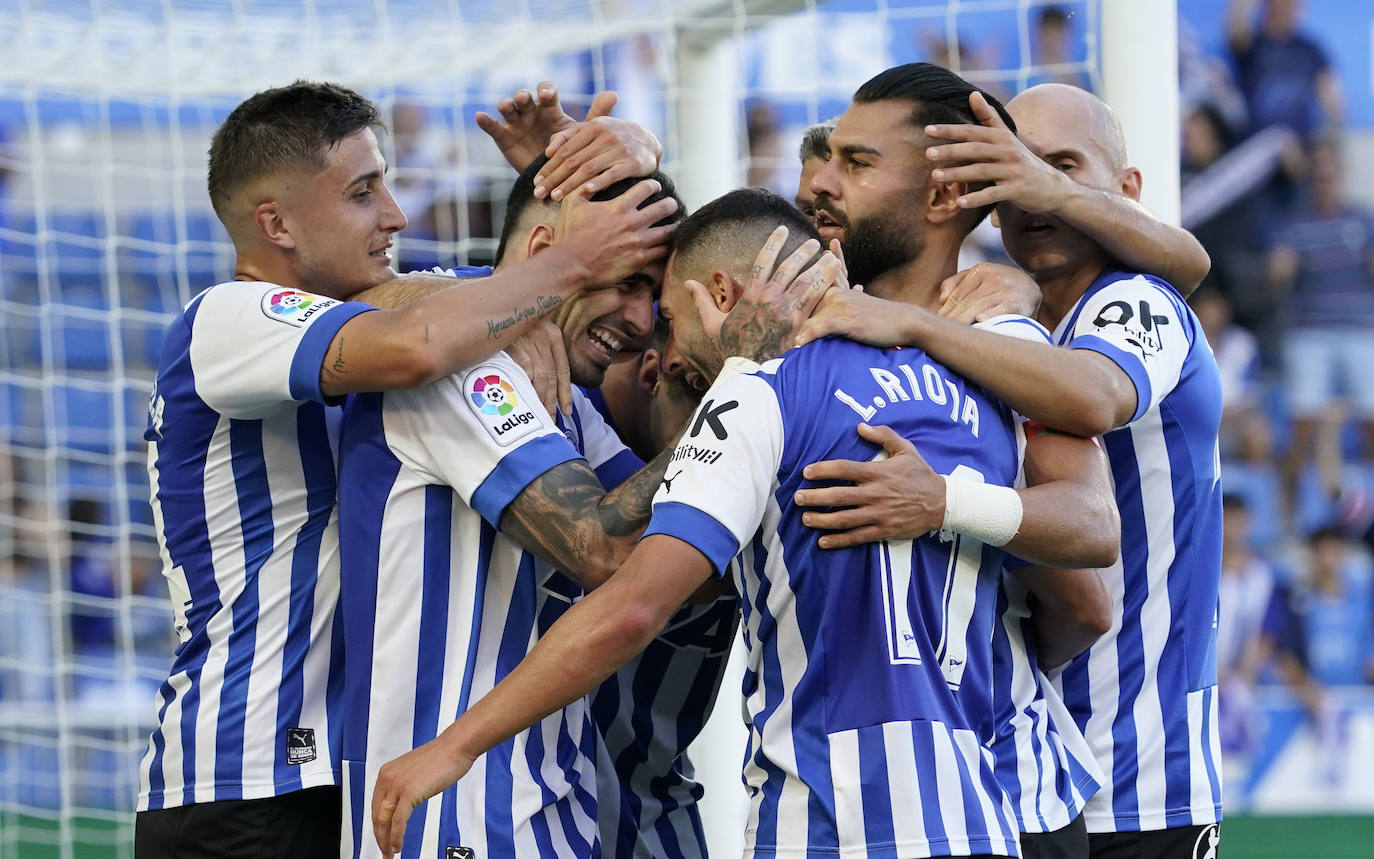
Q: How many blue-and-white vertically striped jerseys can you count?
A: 6